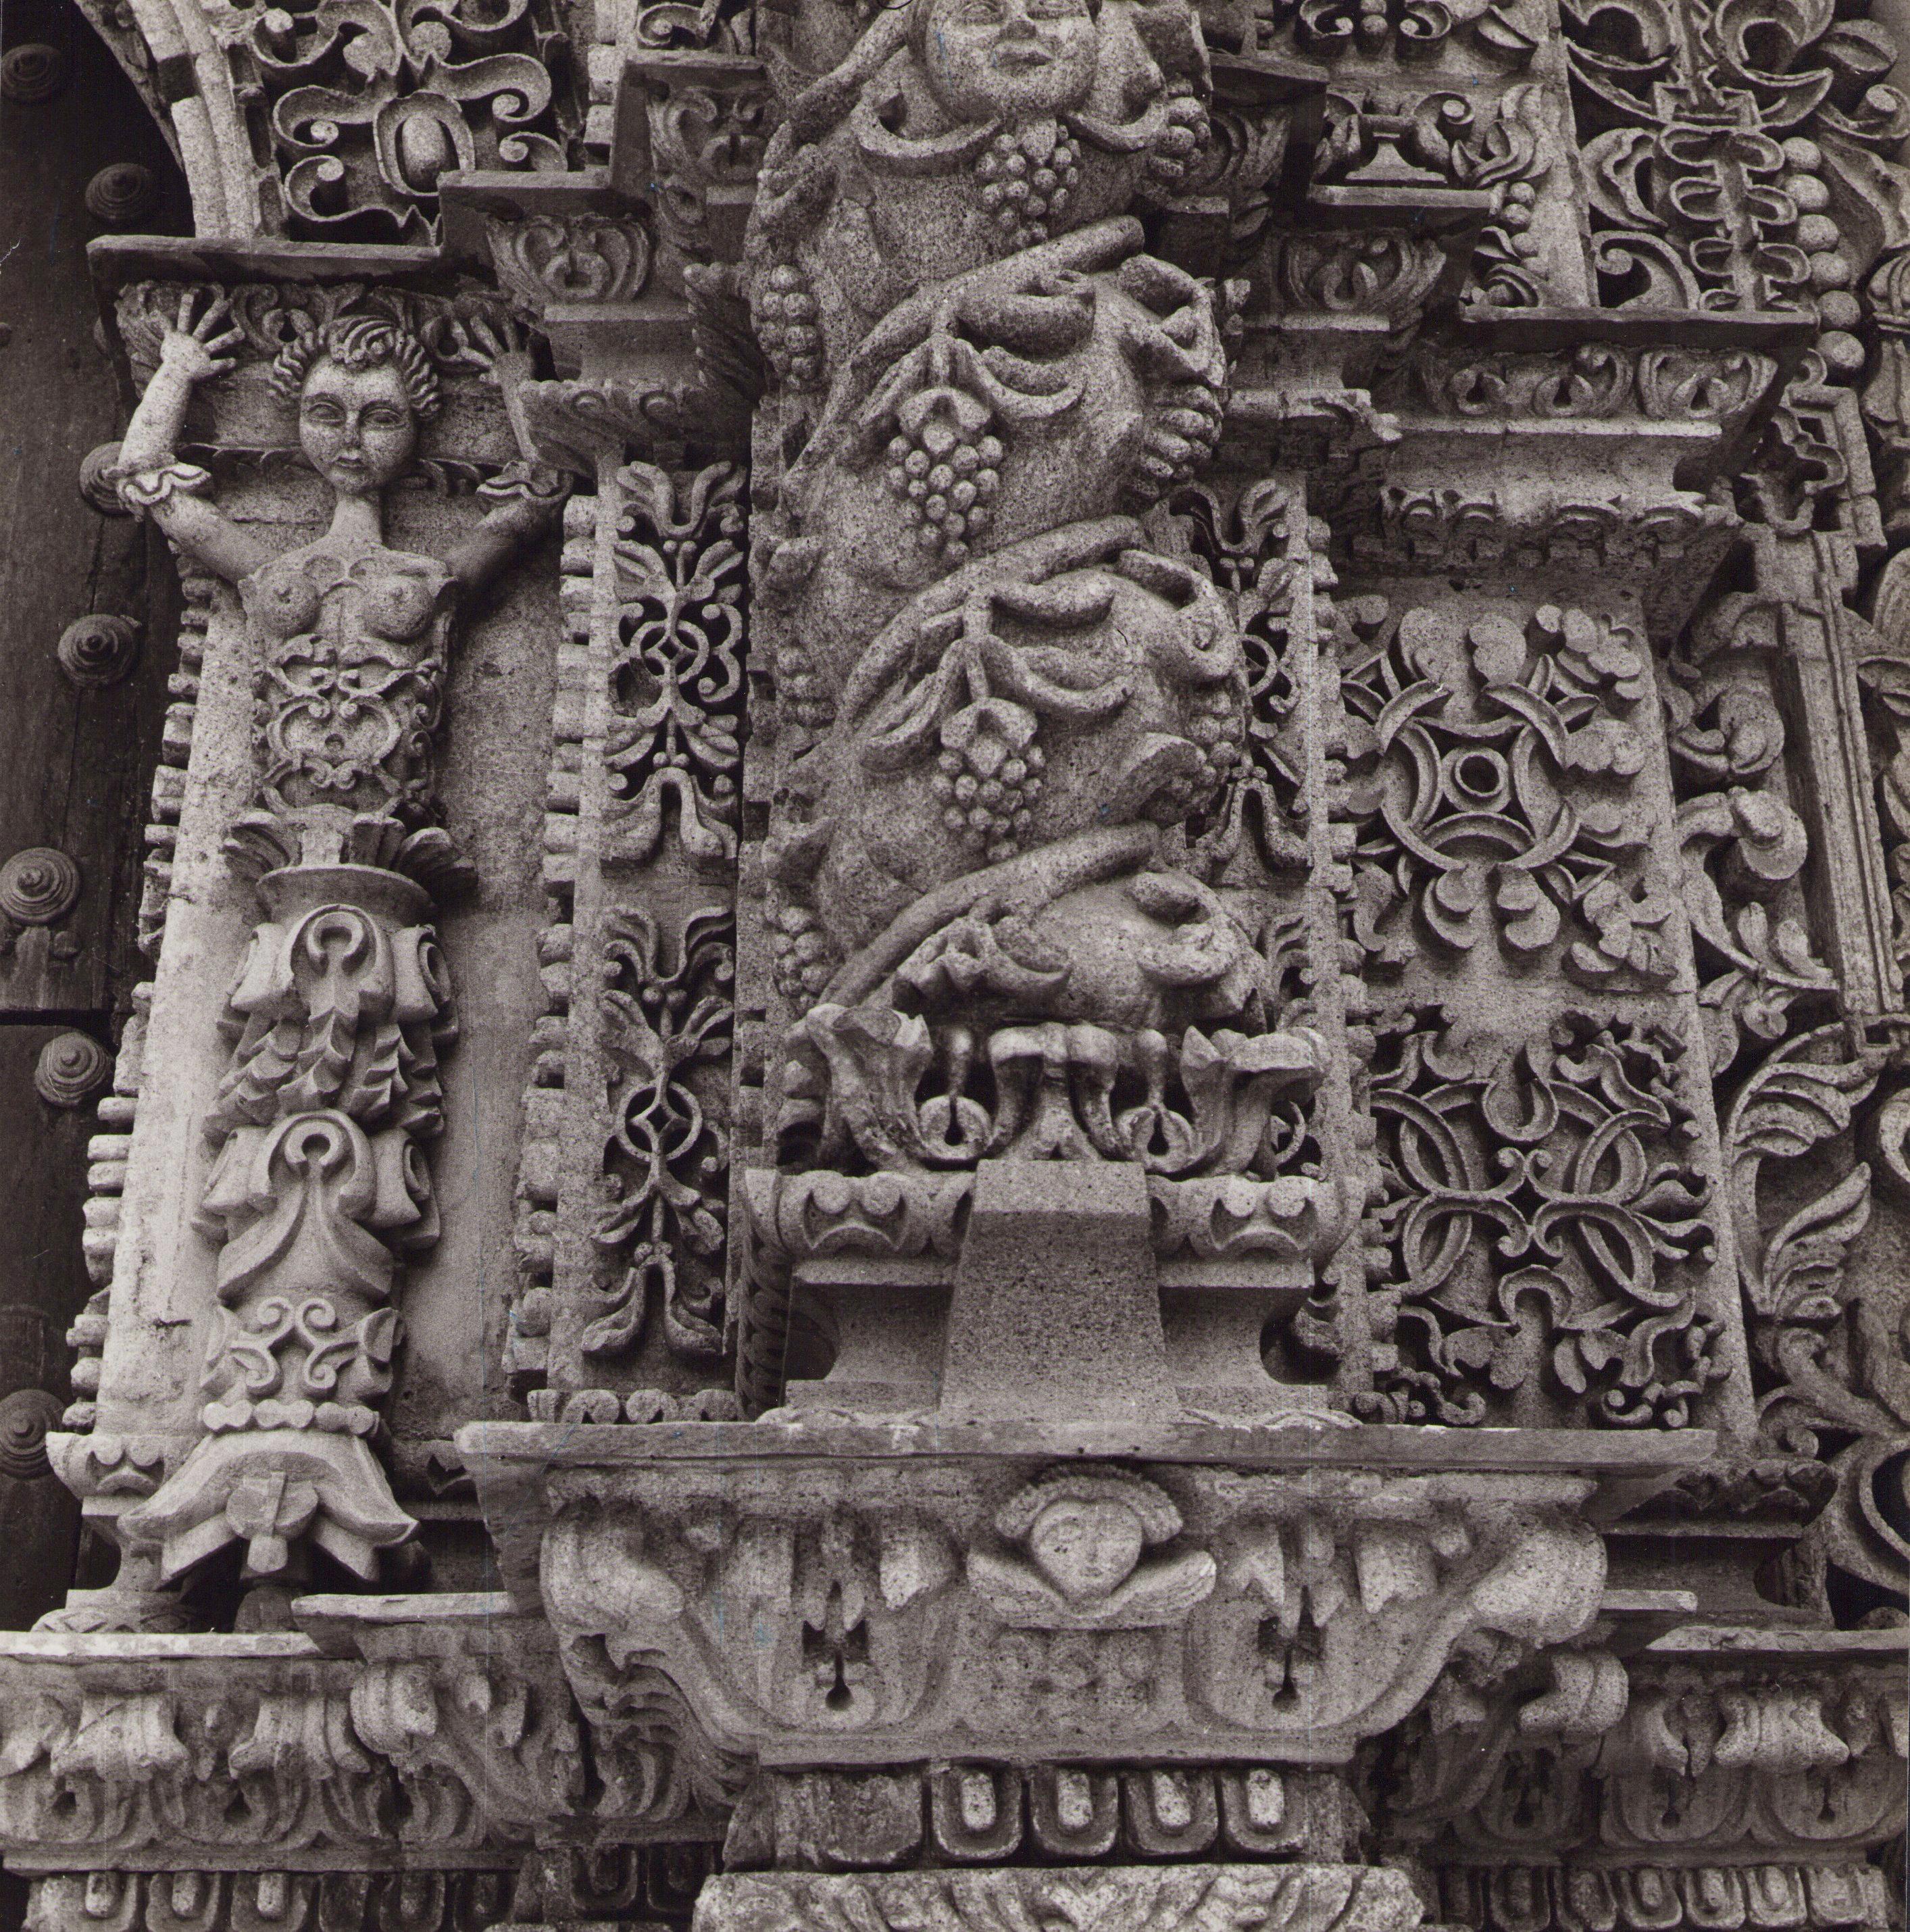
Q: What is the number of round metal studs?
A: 7